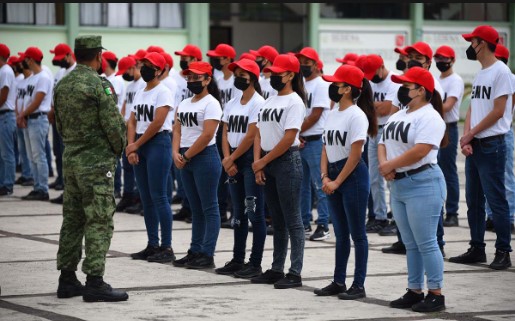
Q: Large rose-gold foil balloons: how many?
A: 0